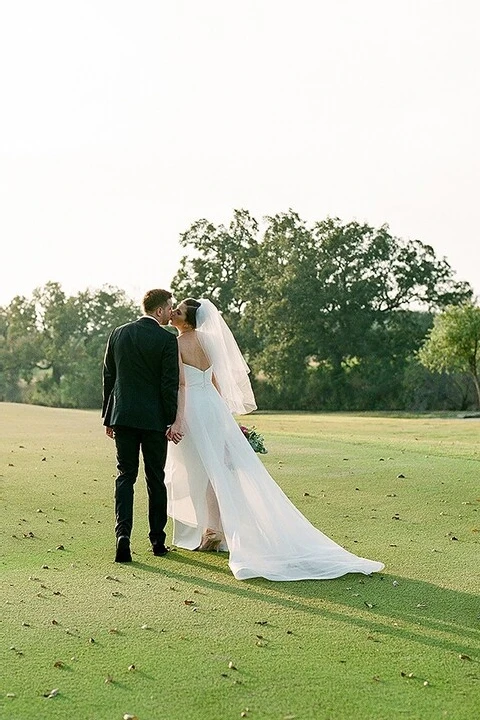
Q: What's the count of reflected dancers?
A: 0